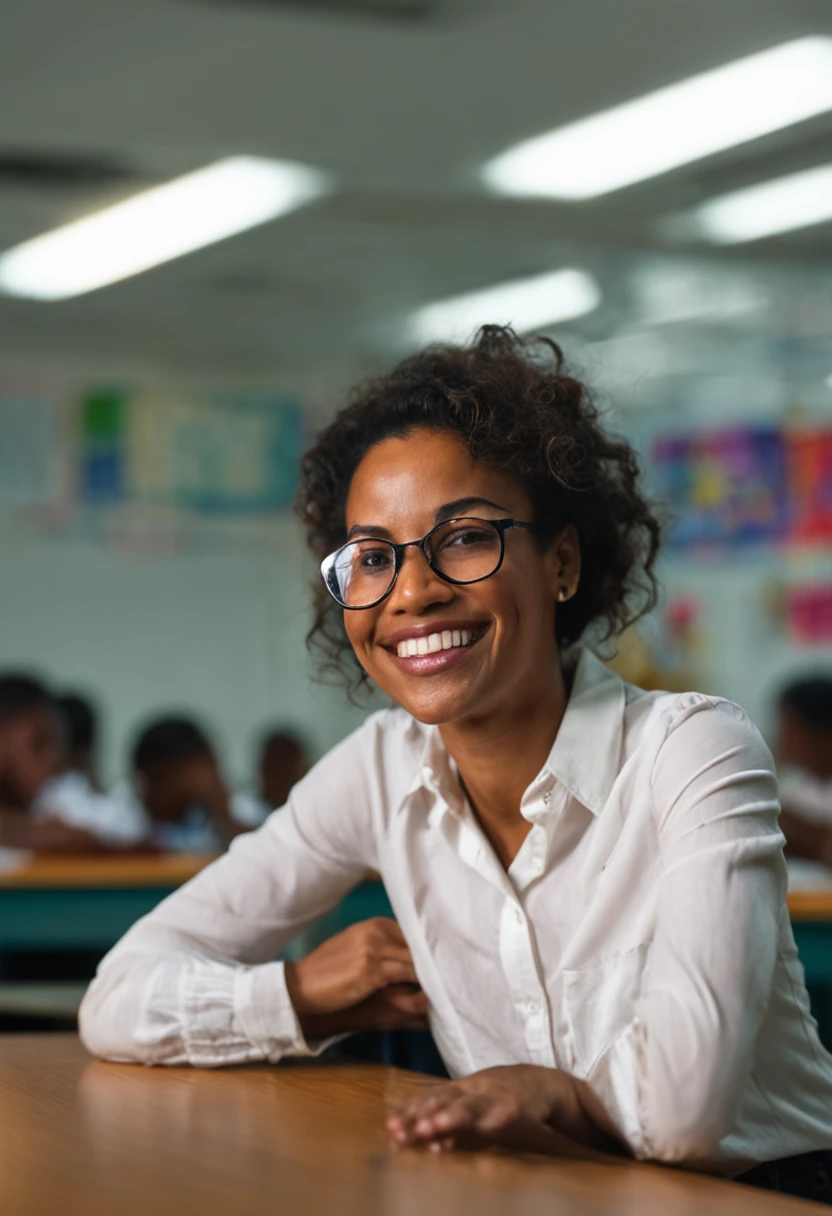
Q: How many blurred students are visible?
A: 5